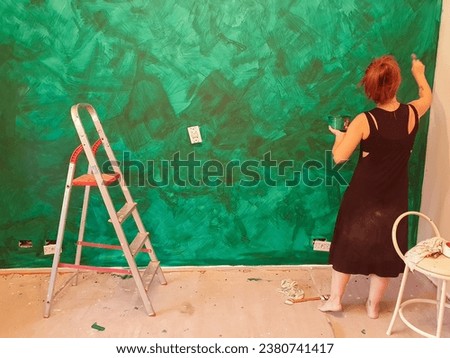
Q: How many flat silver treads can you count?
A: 3